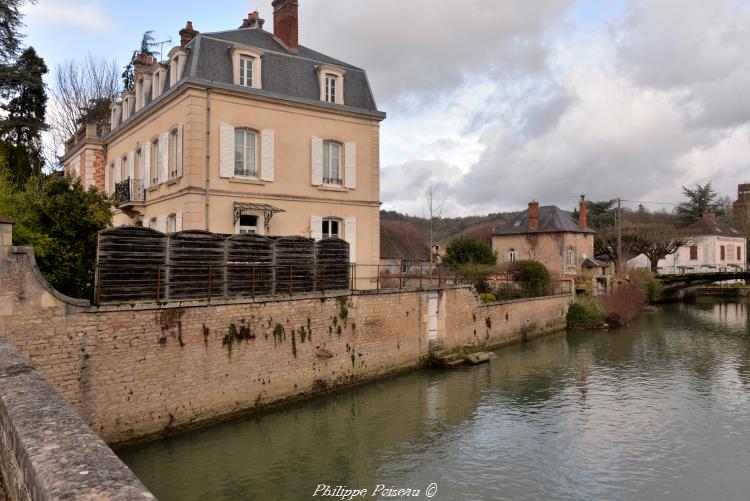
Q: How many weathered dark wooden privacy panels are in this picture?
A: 5